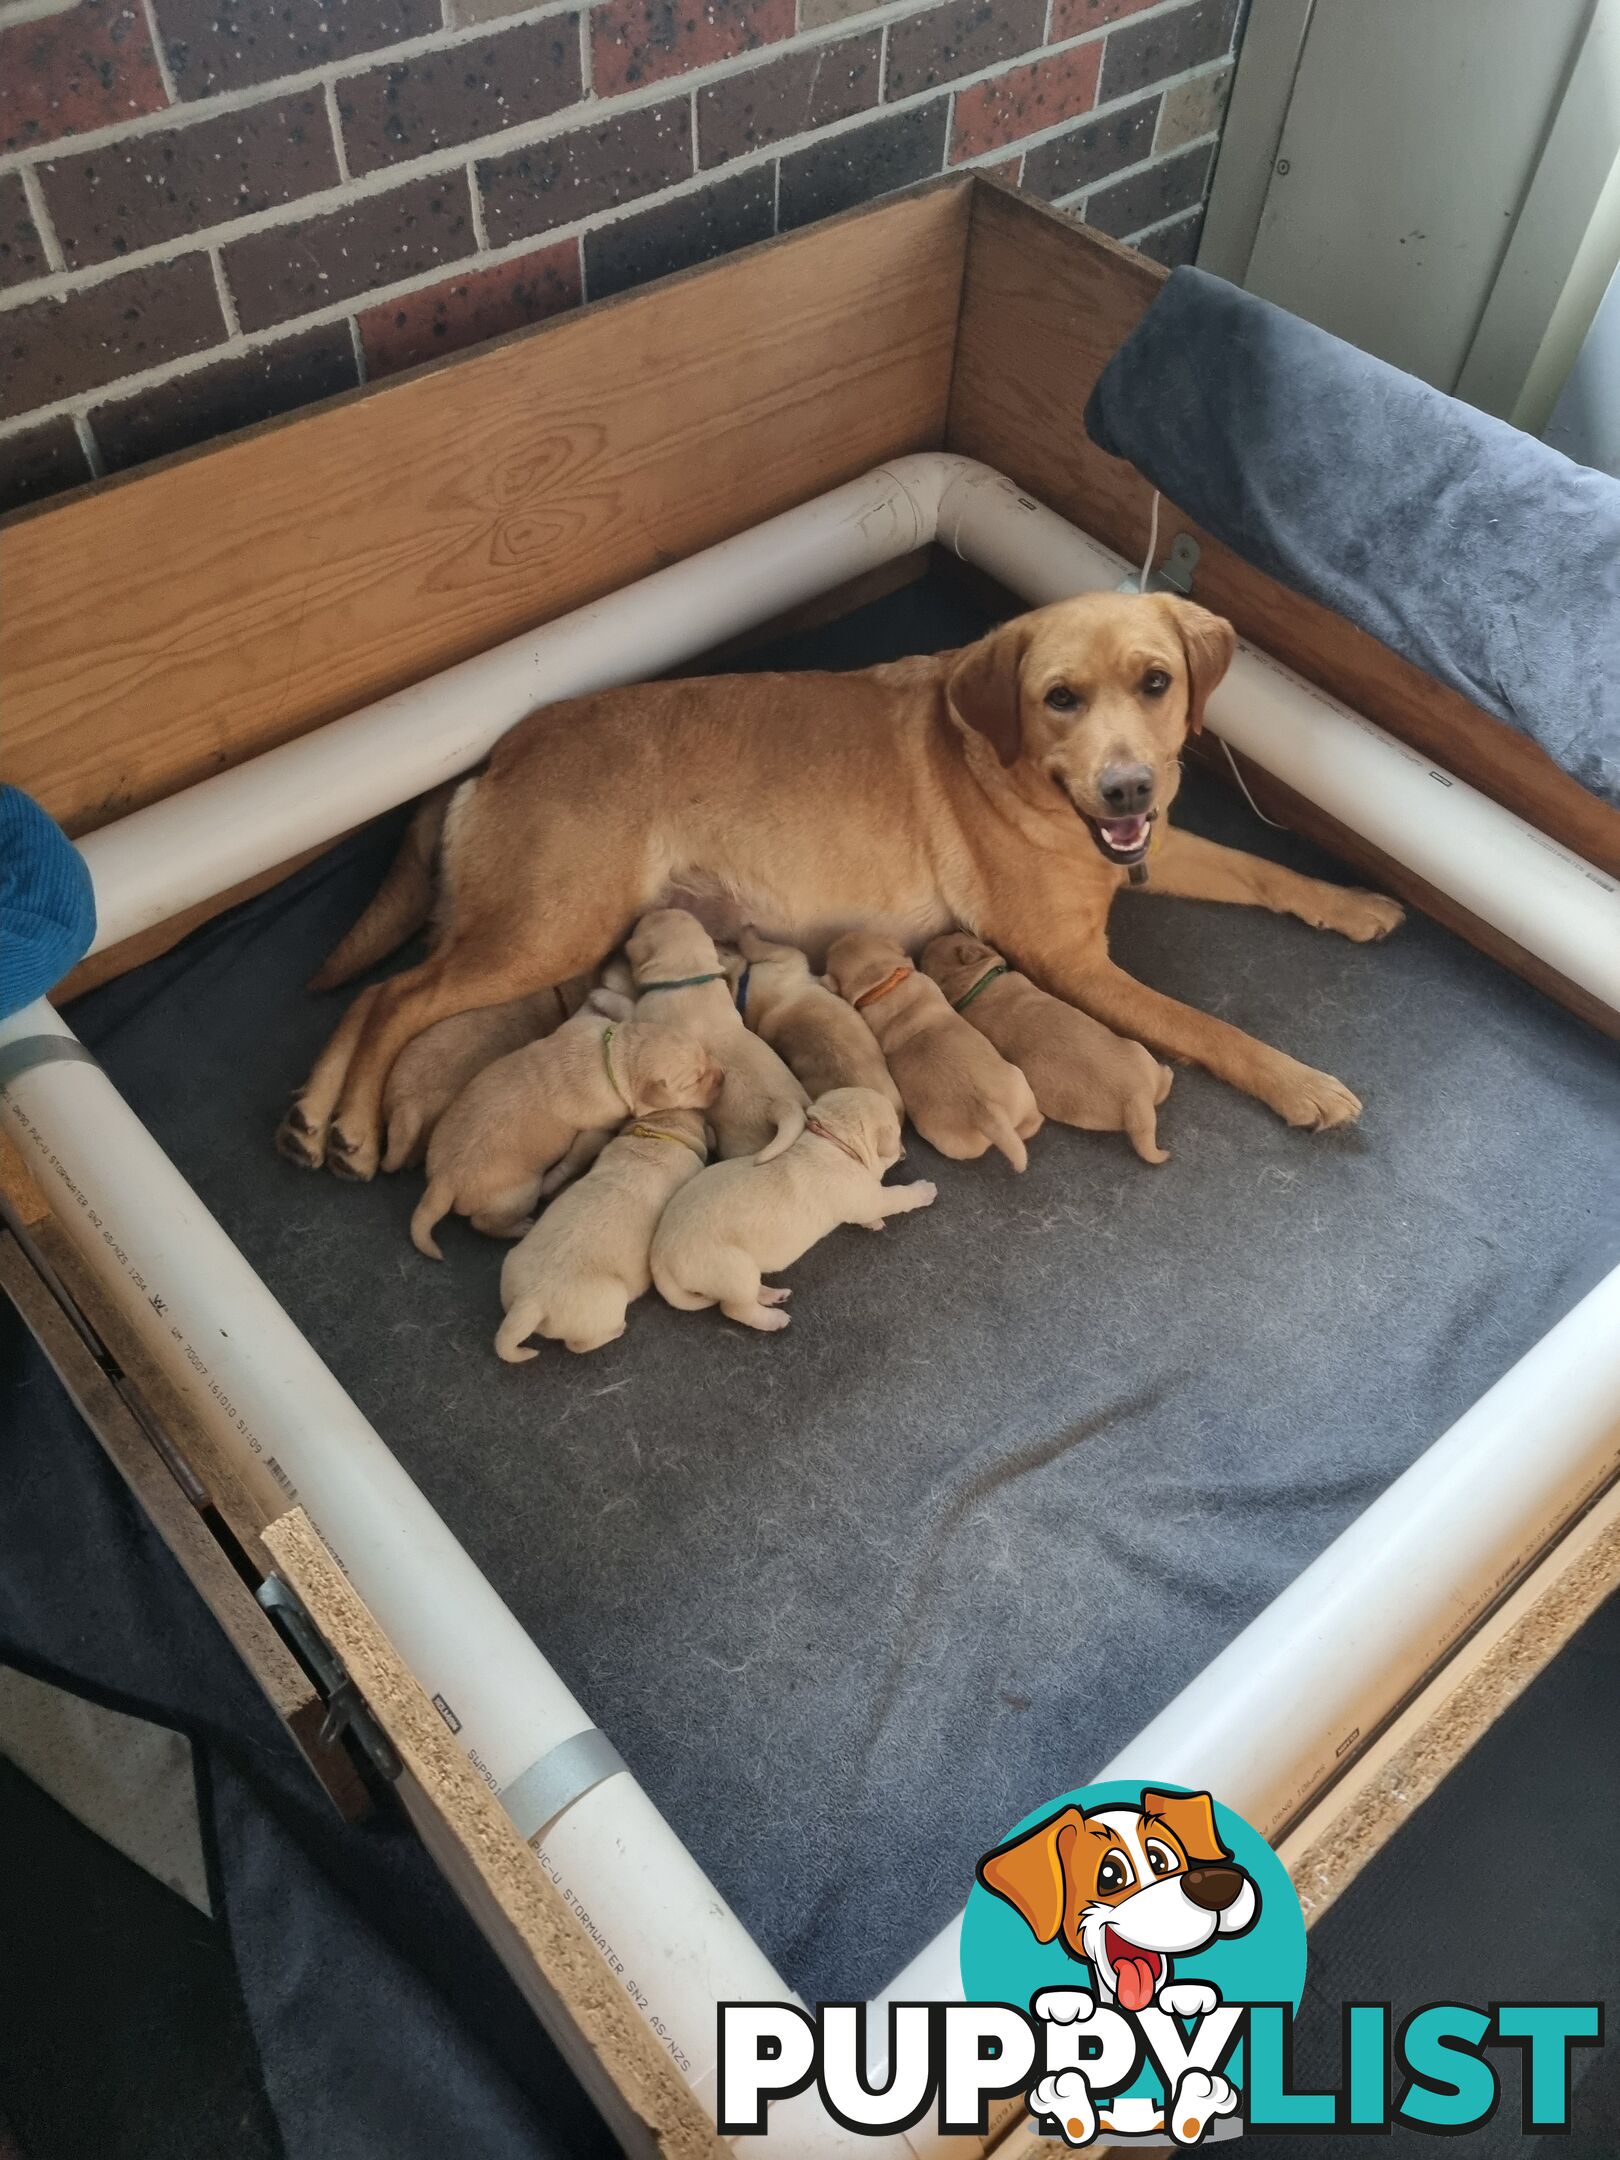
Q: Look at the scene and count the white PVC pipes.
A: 4